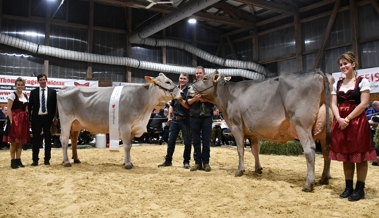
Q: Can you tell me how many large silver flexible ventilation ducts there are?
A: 2